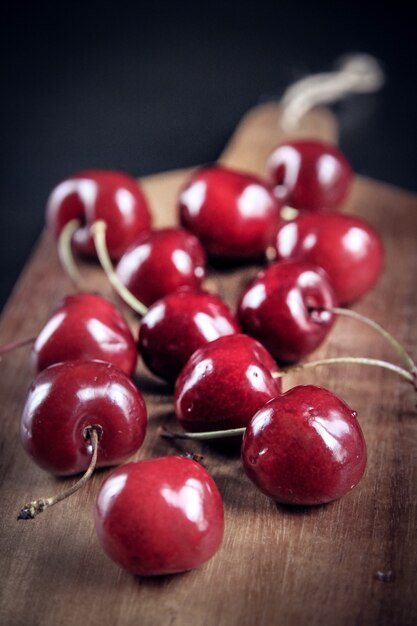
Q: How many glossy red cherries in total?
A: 12